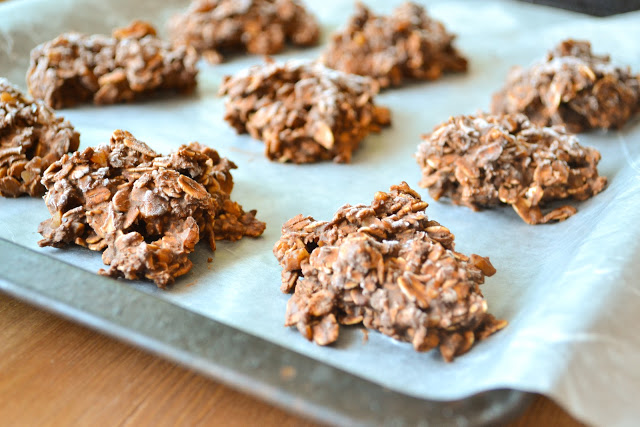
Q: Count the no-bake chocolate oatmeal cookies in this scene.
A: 9